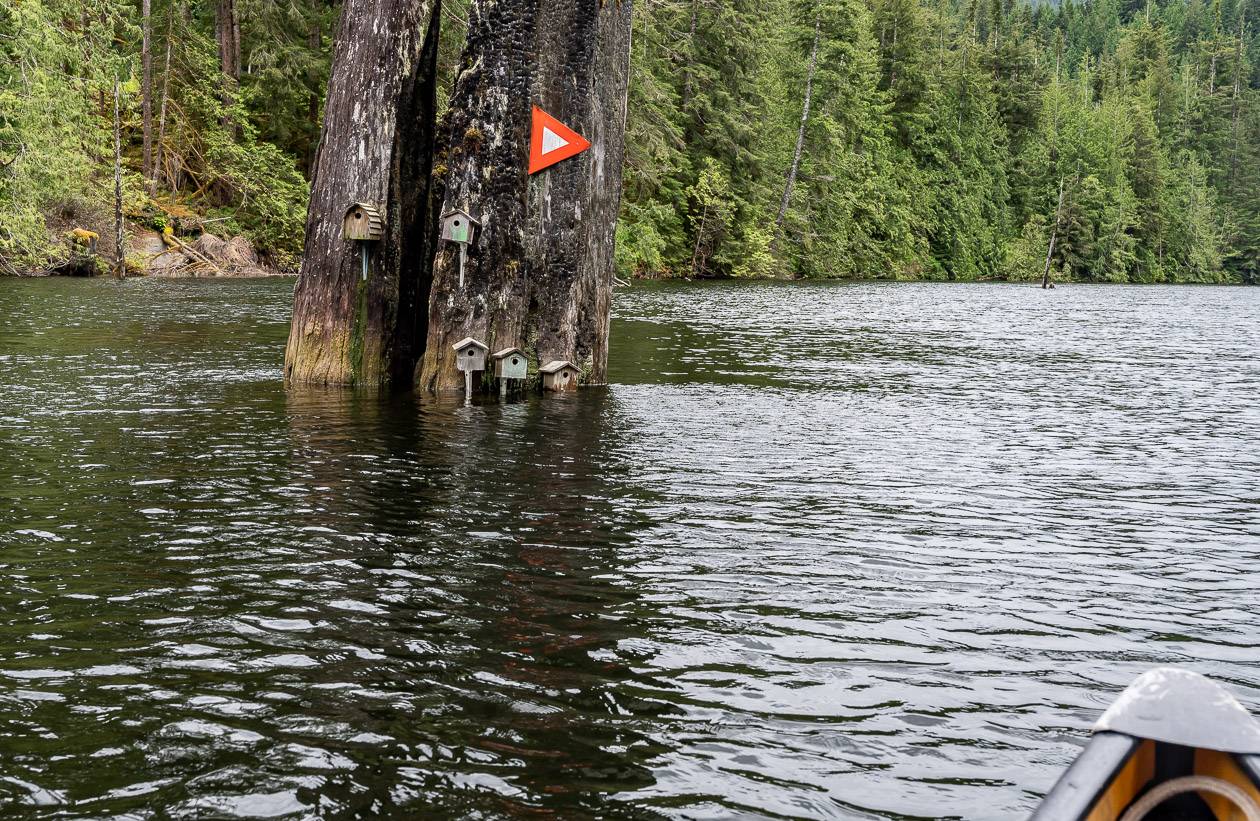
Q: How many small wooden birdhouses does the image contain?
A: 5